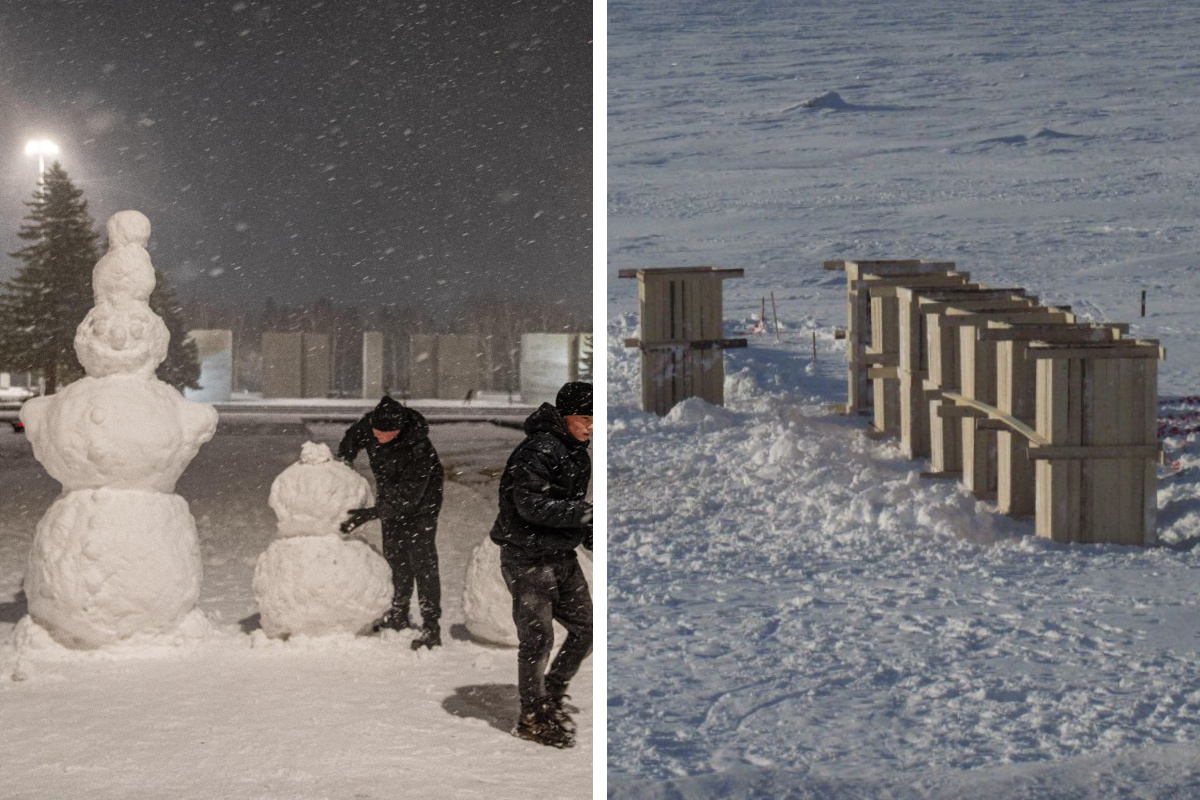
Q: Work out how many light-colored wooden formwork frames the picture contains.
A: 8